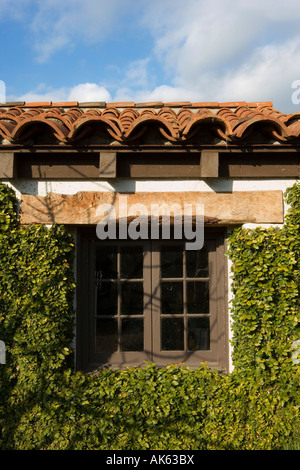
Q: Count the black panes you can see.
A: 12